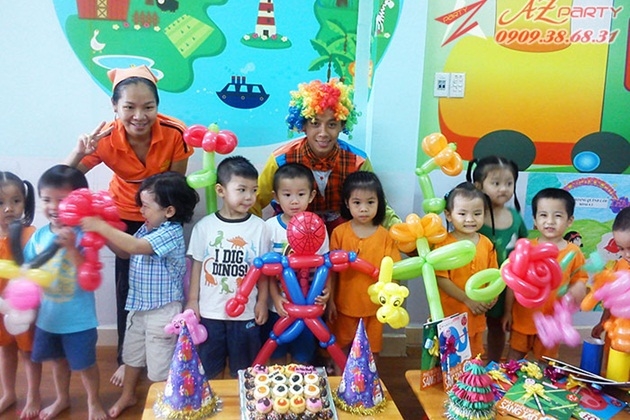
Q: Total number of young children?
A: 10